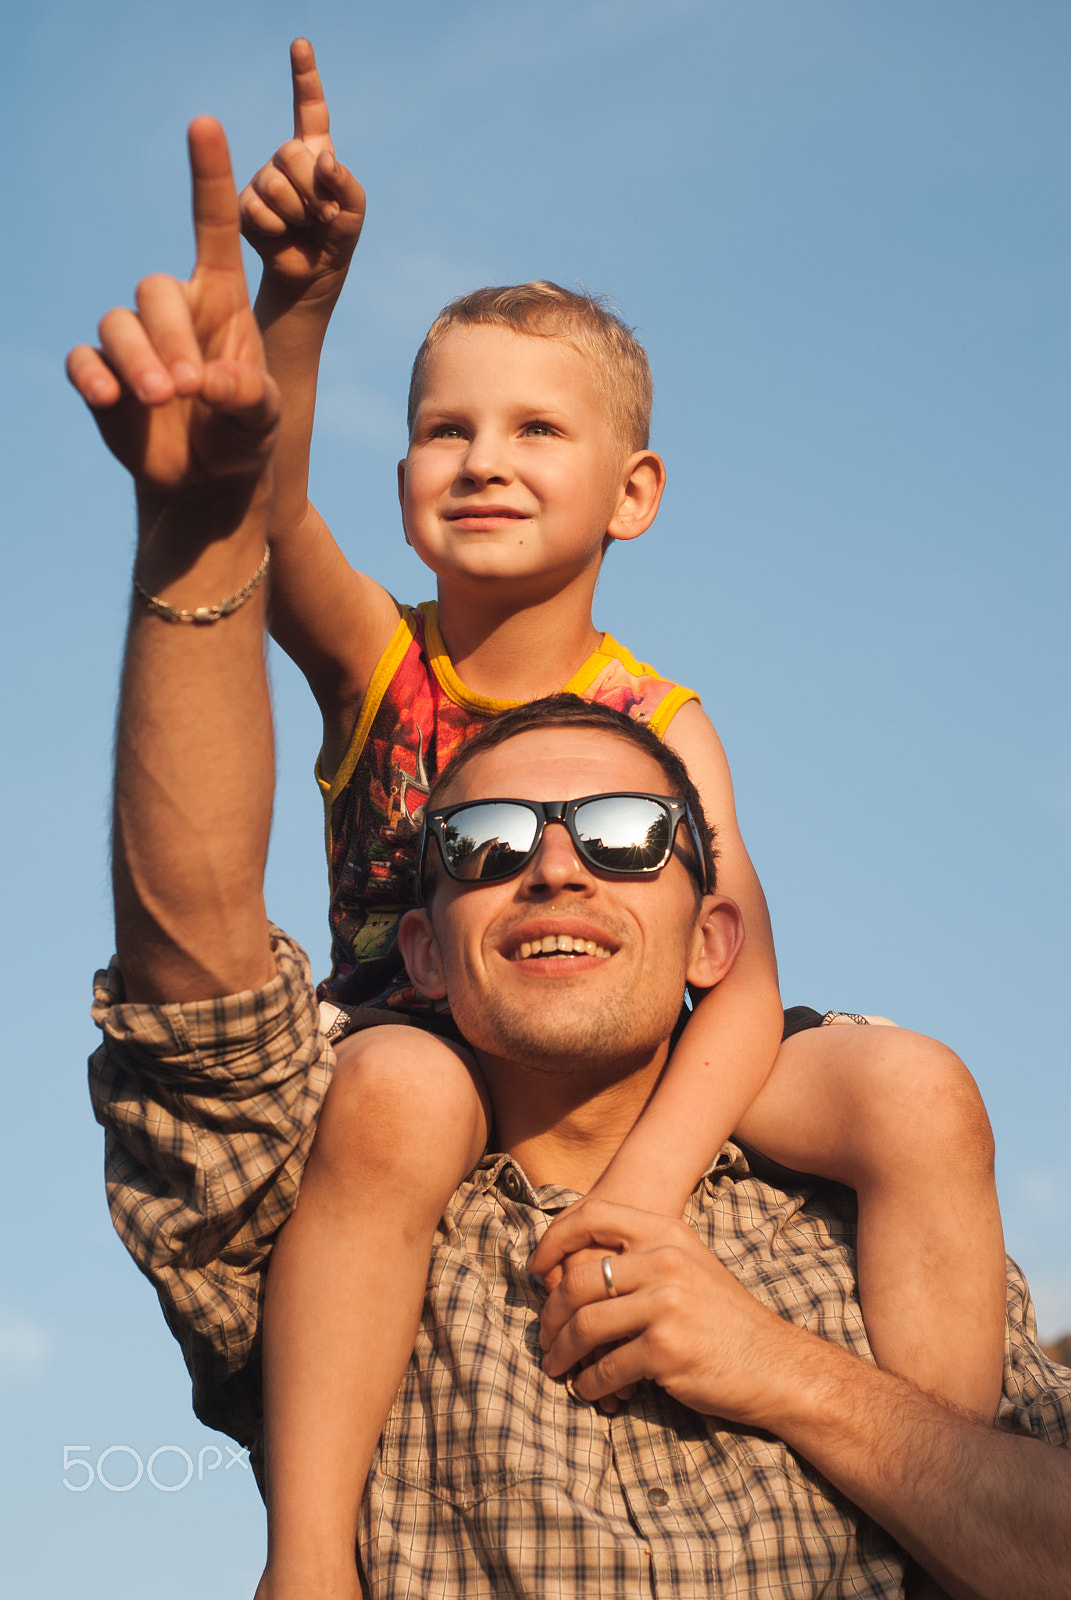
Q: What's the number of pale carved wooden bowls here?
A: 0